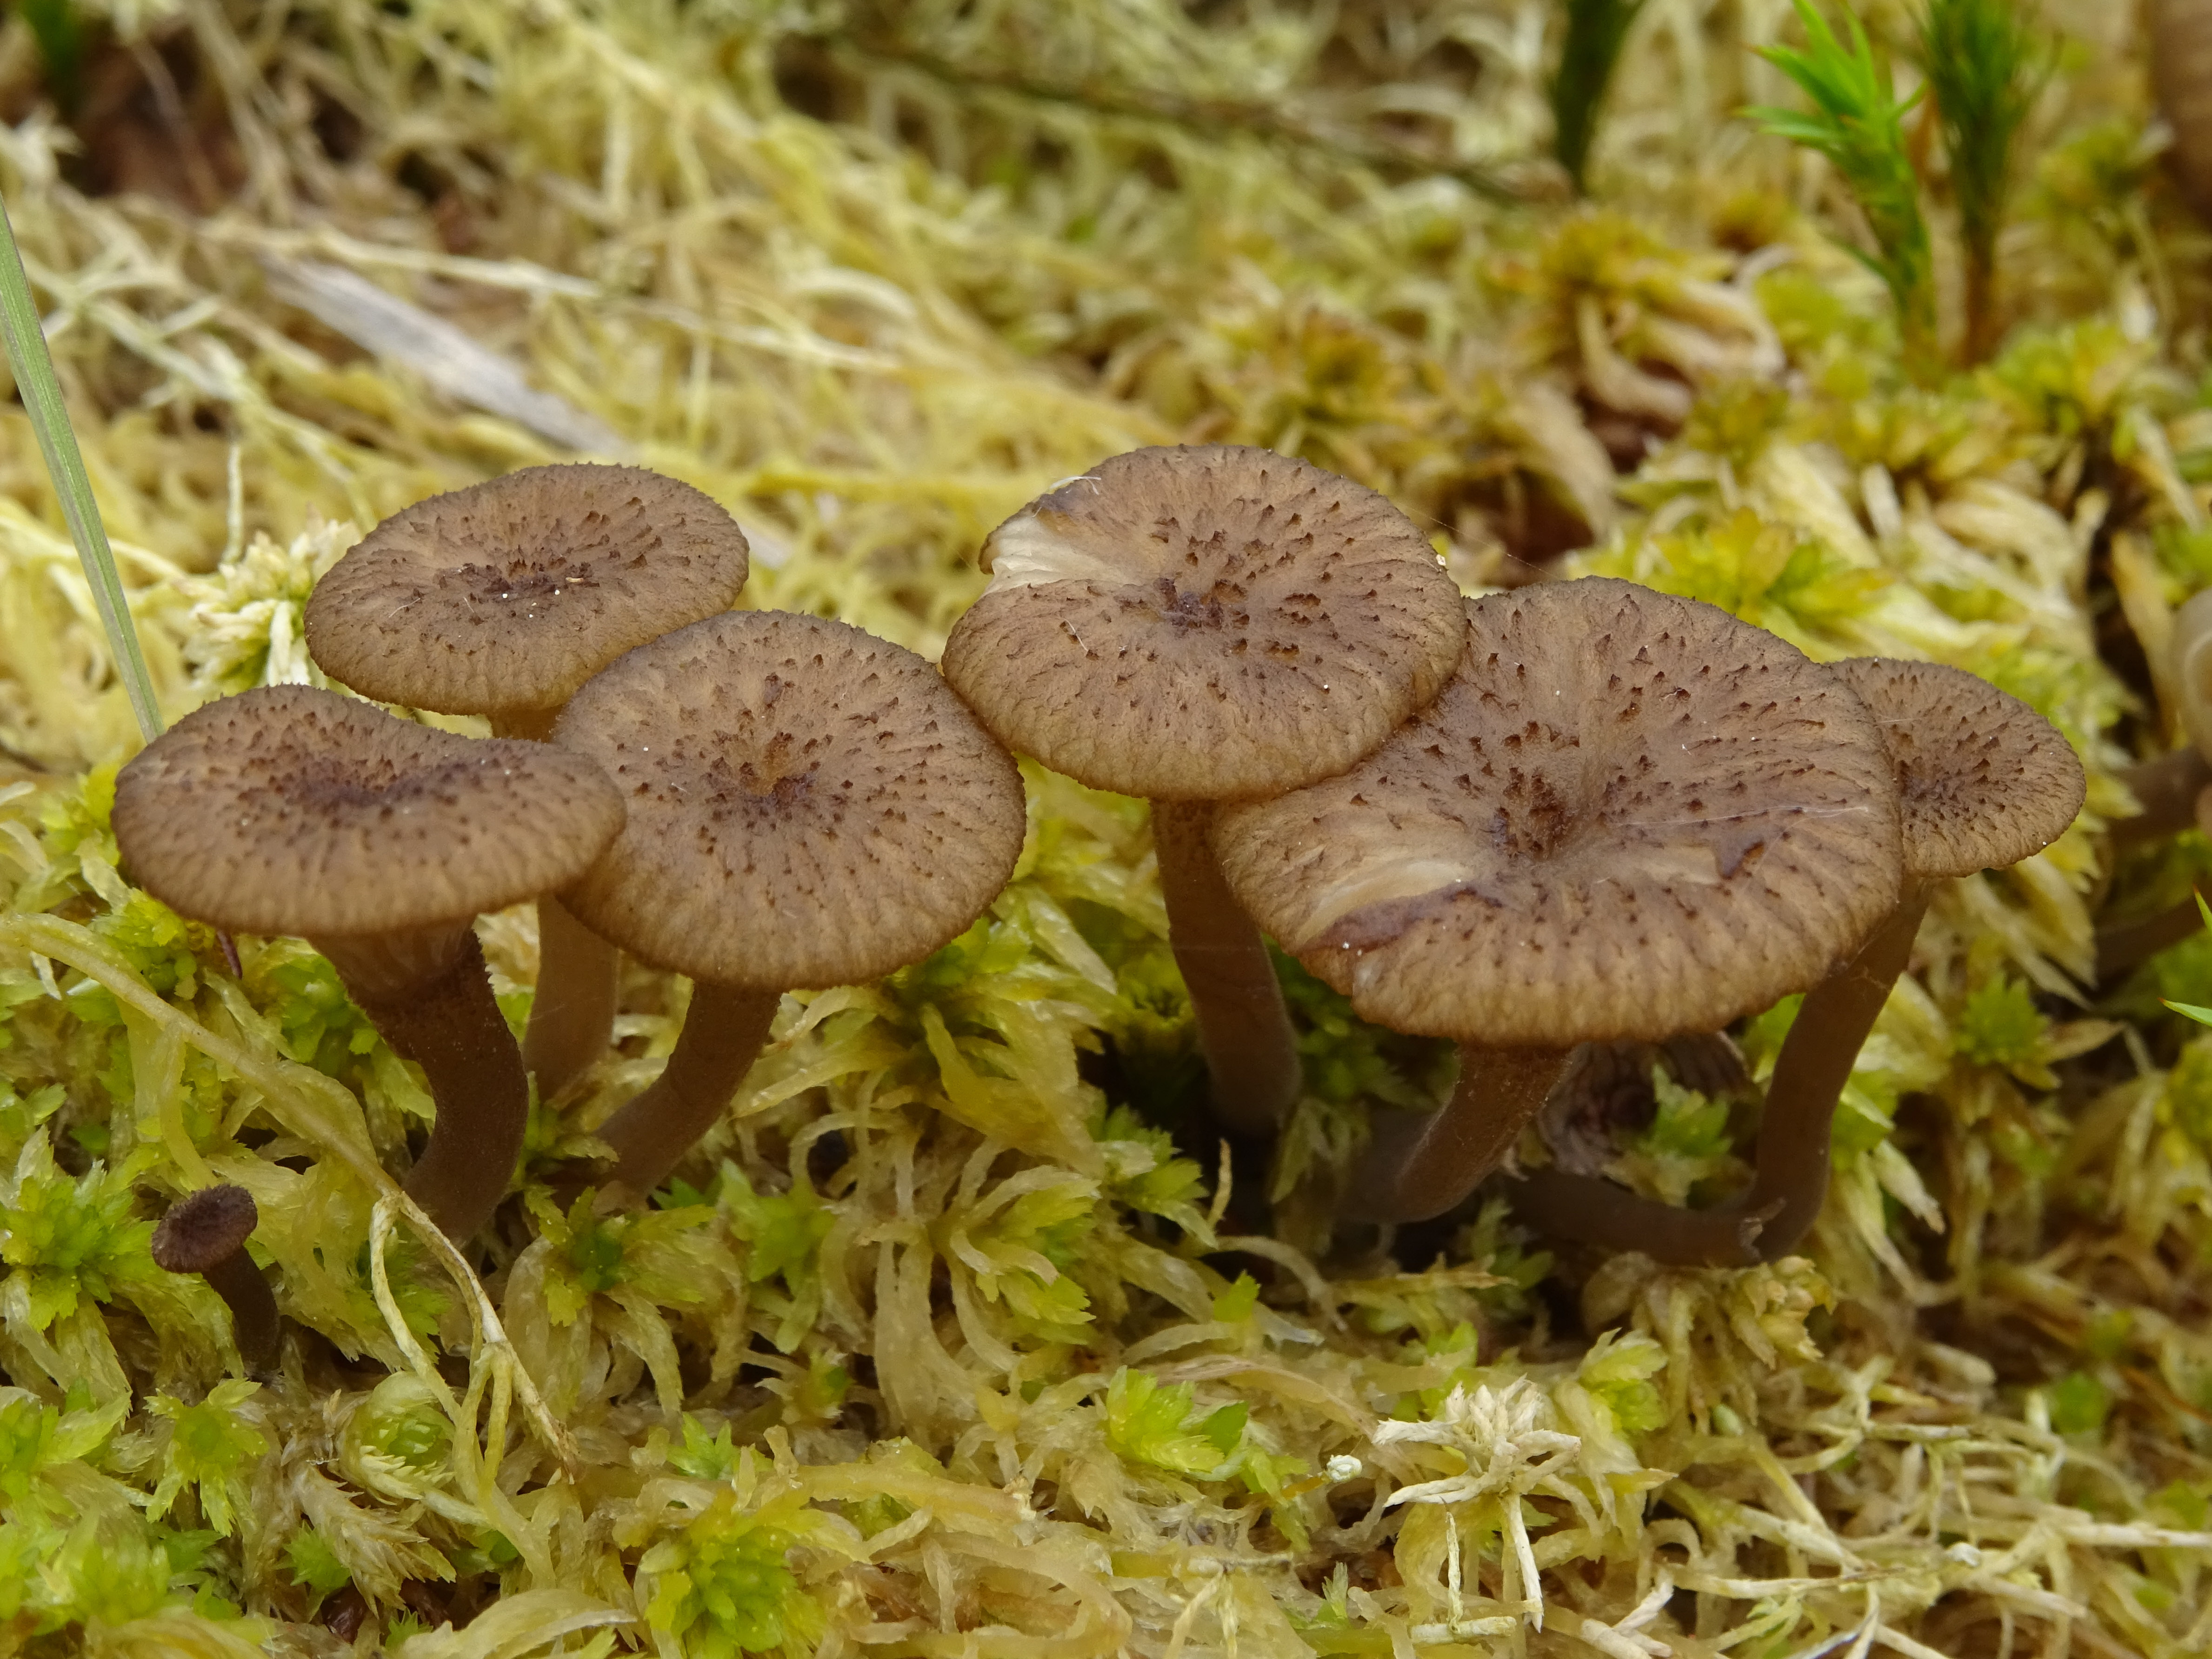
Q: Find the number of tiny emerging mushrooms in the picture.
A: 1